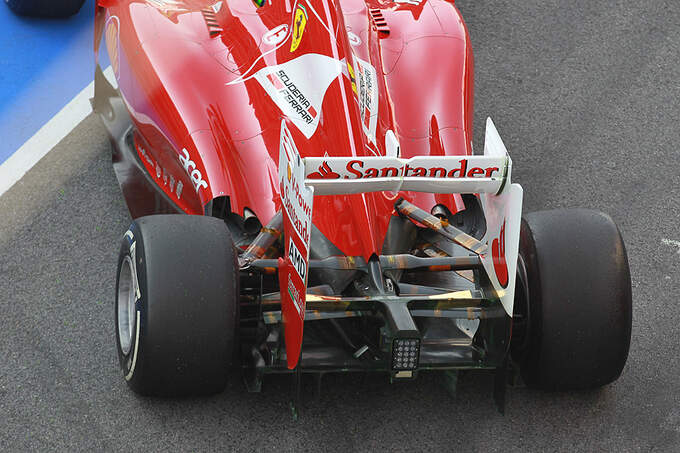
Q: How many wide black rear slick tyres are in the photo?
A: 2